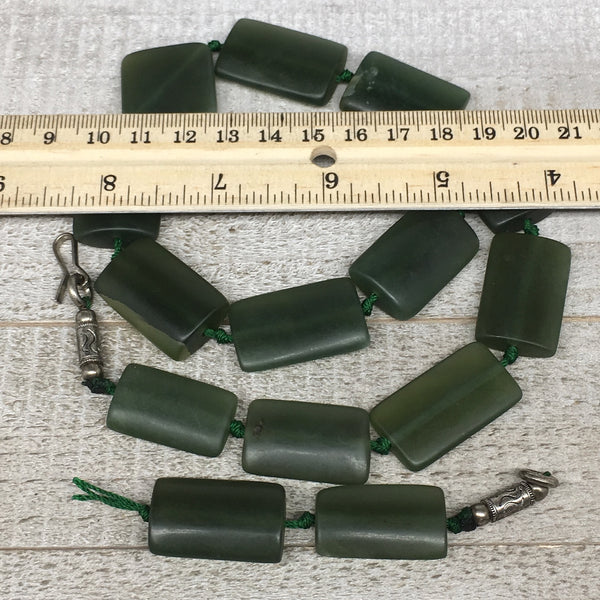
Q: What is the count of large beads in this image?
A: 14